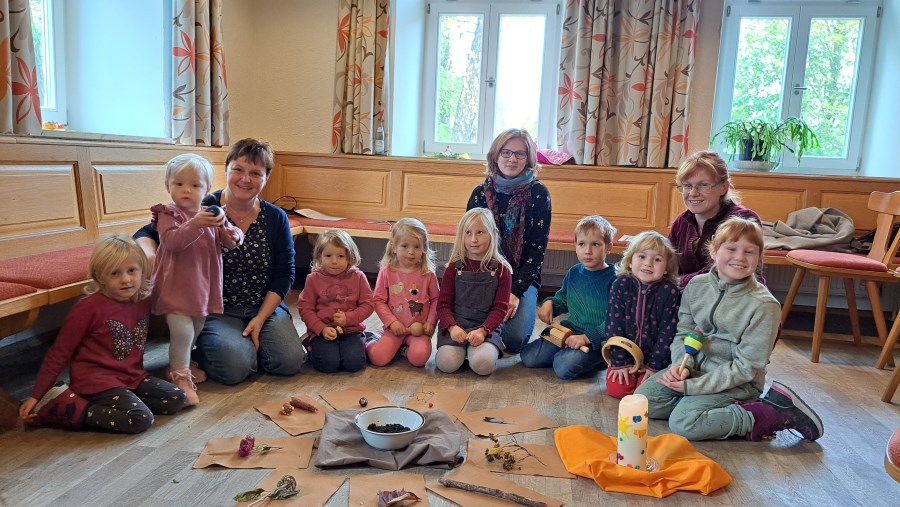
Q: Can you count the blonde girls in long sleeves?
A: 6